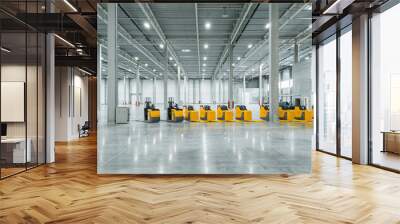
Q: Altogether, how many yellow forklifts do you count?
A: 9